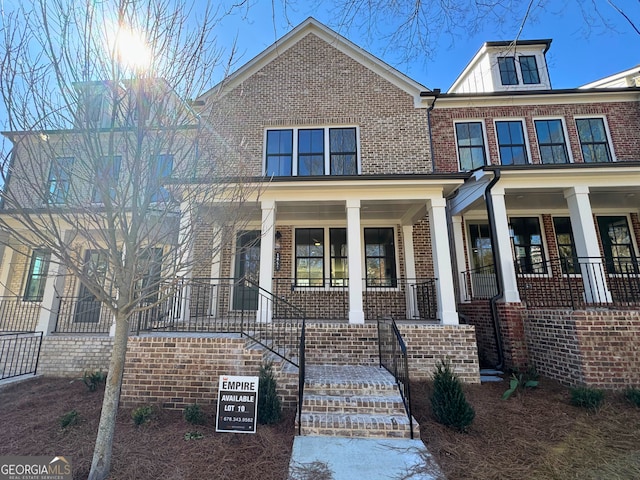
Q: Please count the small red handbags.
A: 0